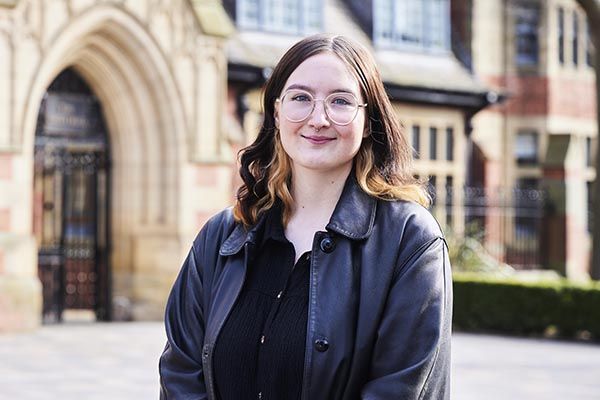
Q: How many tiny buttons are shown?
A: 4